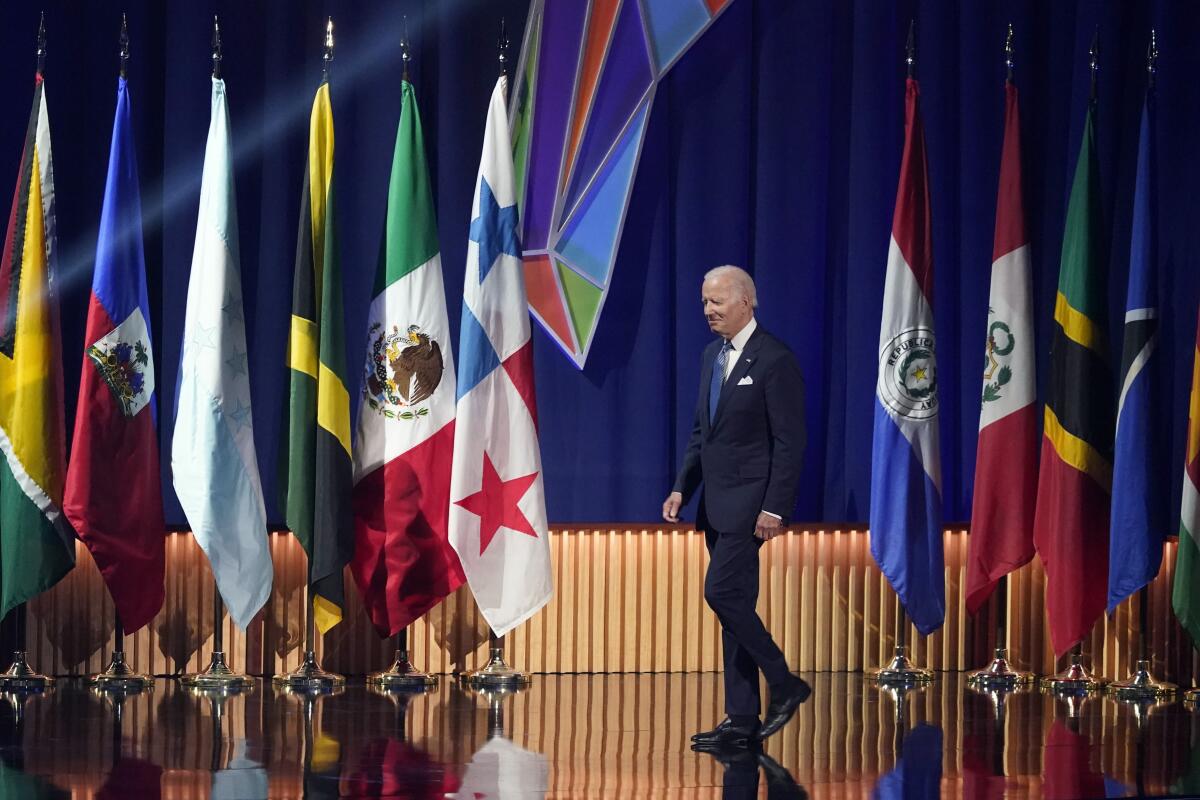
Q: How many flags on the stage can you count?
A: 11